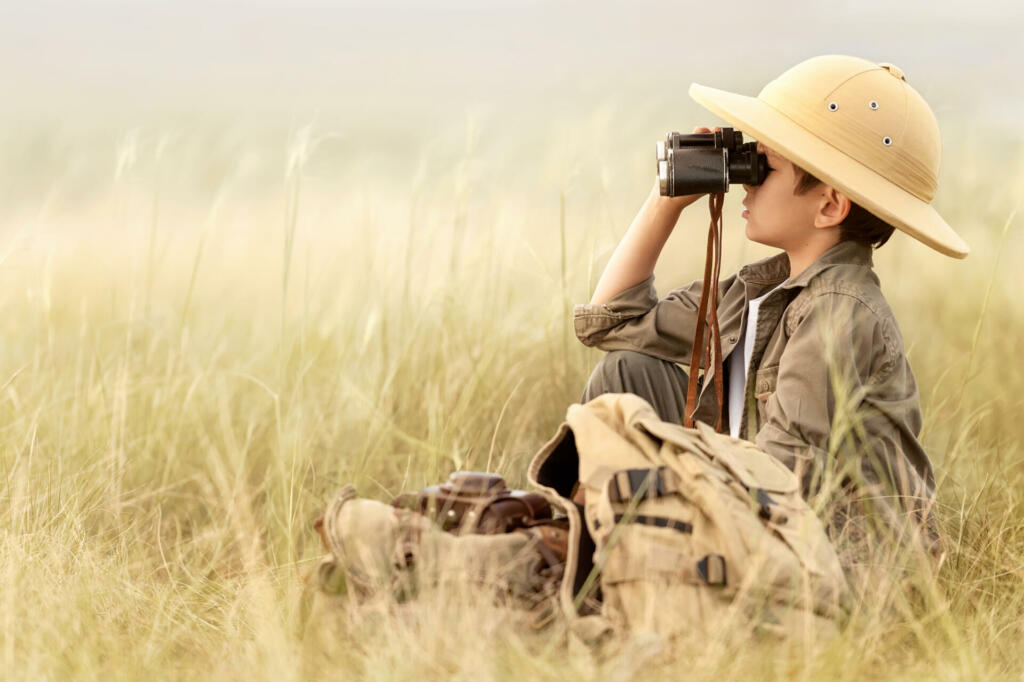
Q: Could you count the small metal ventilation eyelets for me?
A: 3